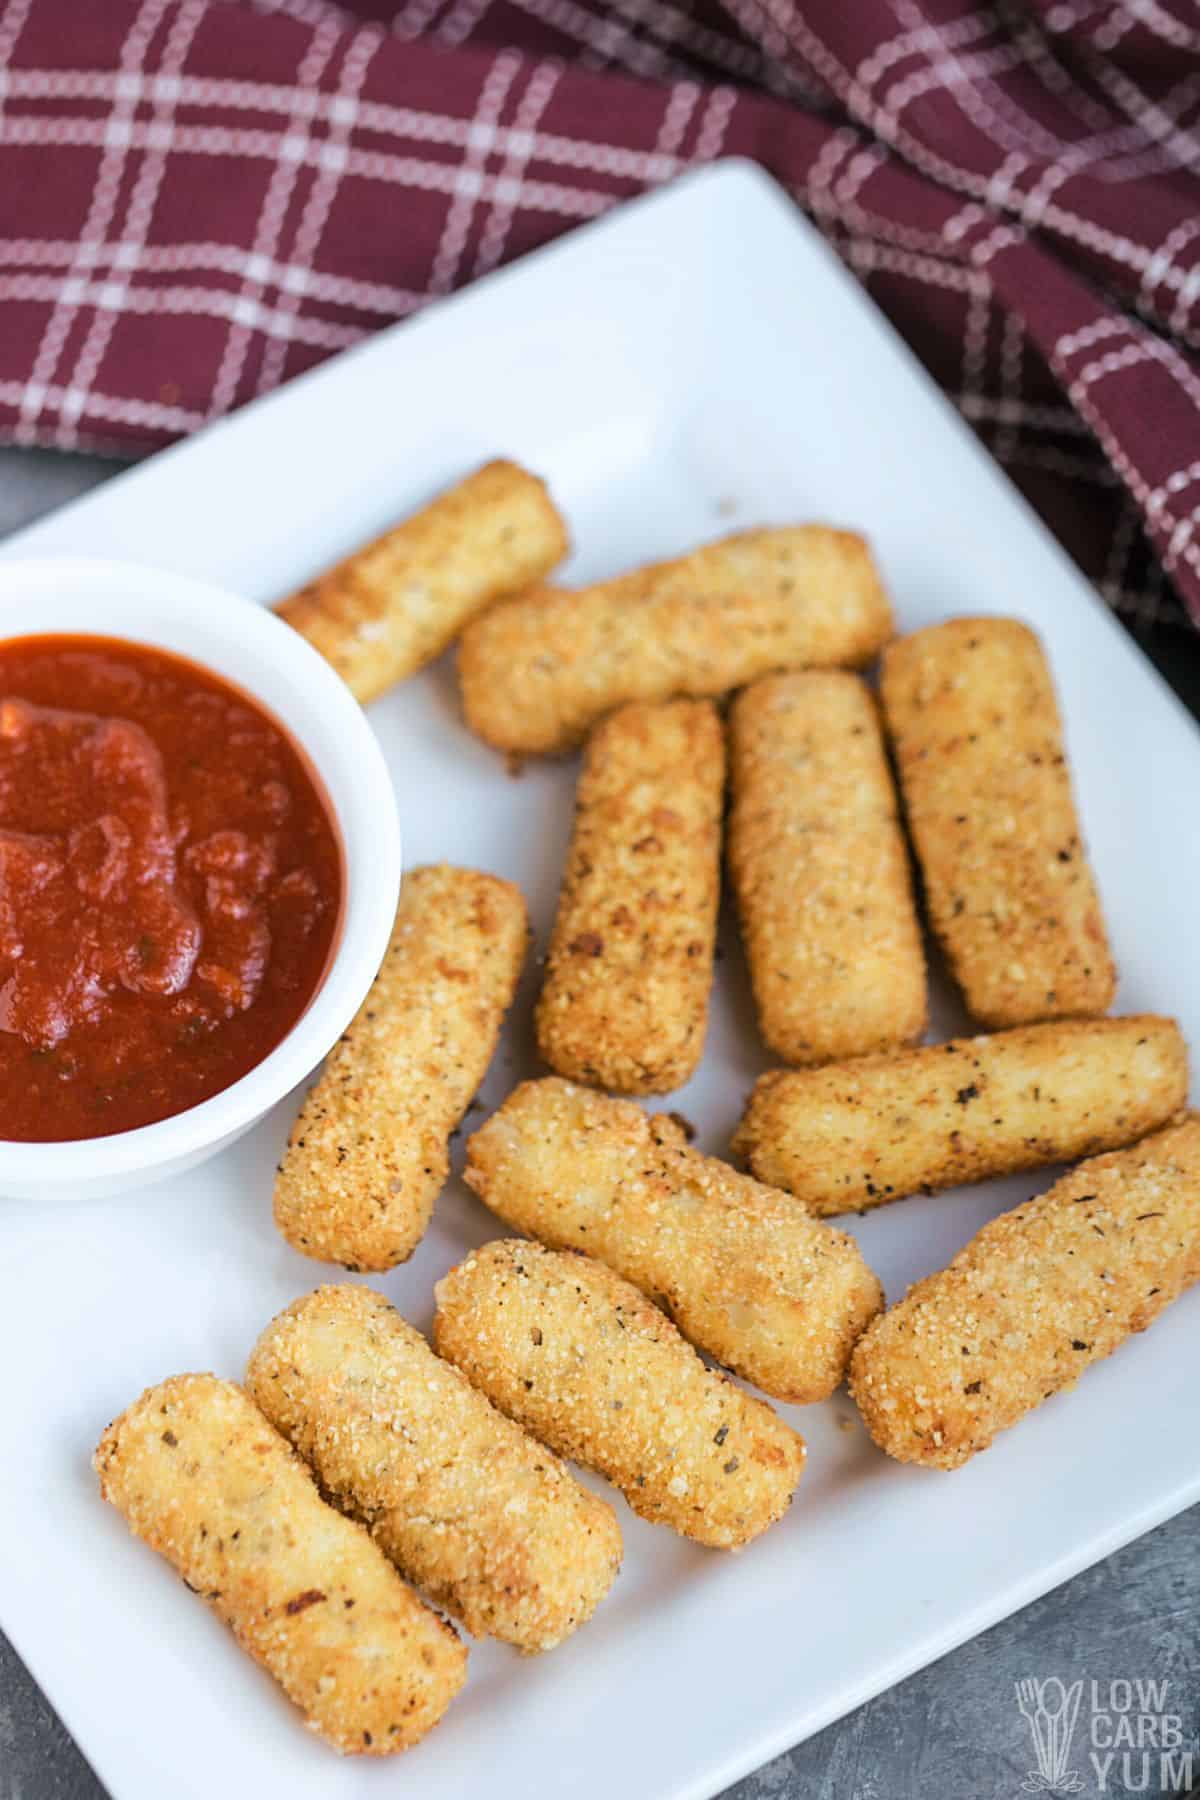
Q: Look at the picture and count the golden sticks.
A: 12